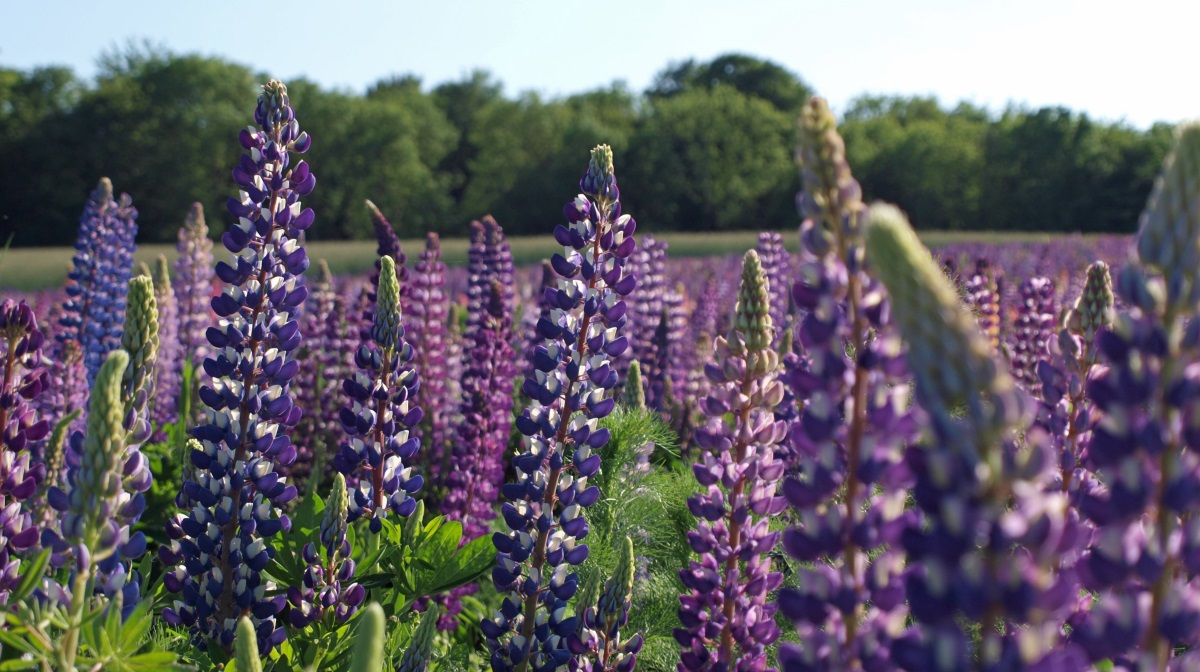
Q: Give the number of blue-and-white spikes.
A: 3